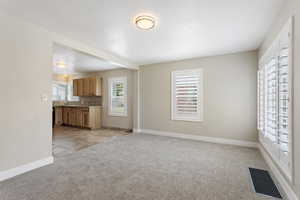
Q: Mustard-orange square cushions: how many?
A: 0